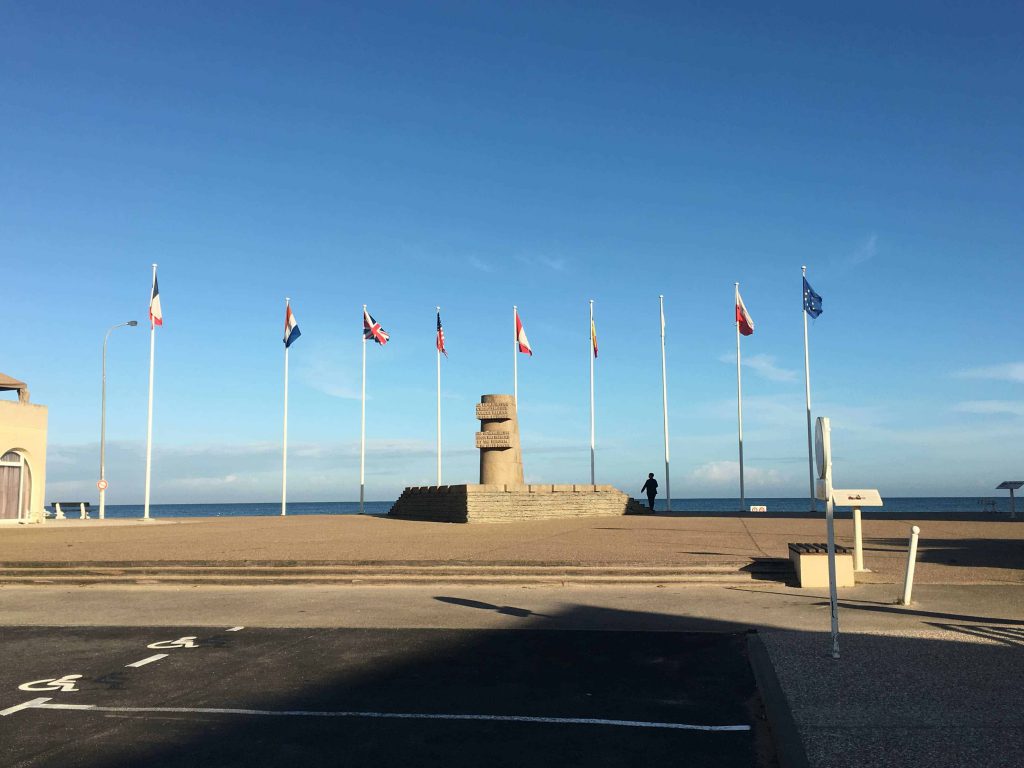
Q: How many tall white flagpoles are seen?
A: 9